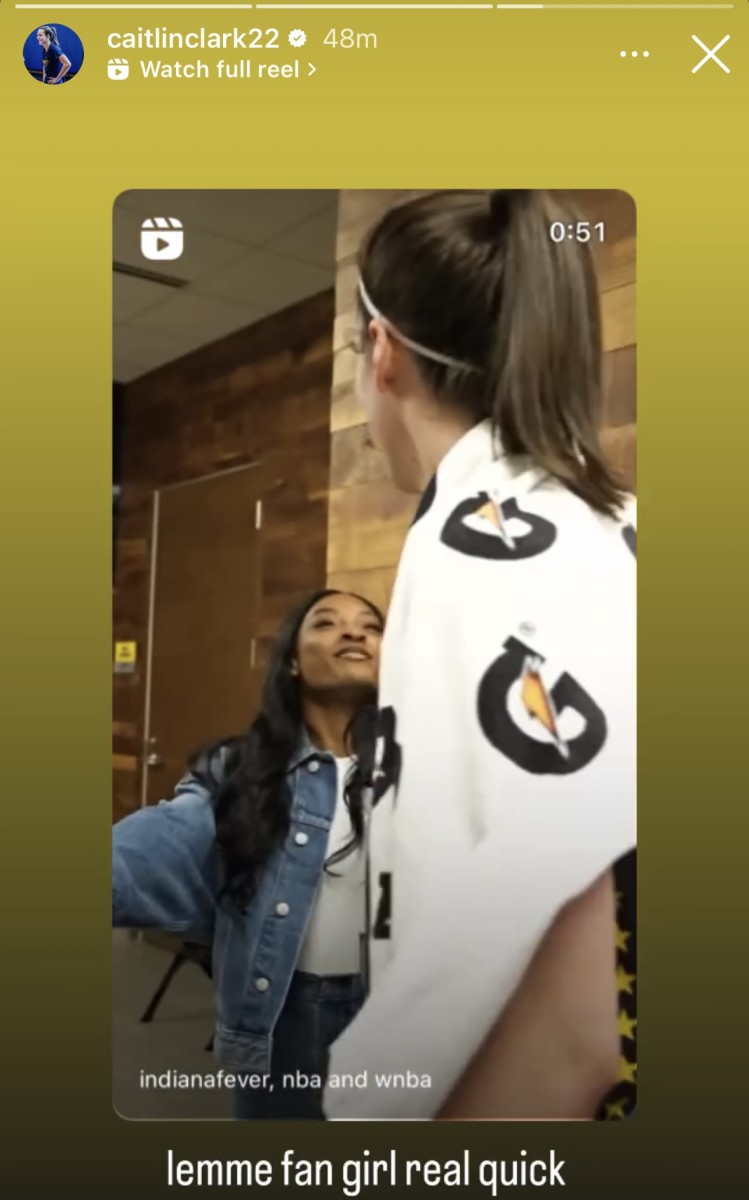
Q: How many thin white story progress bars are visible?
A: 3